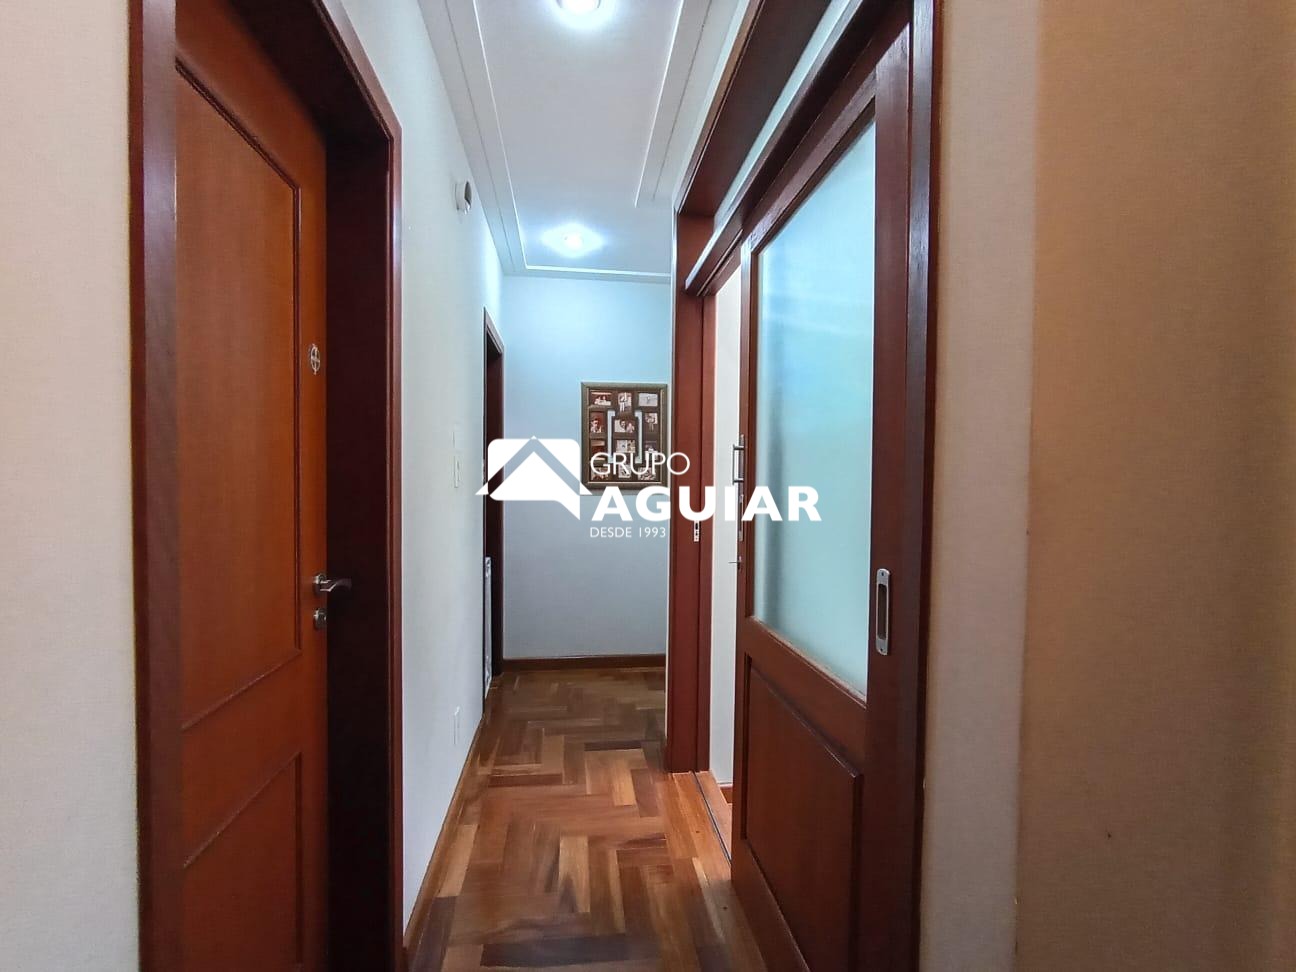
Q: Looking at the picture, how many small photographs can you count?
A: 12